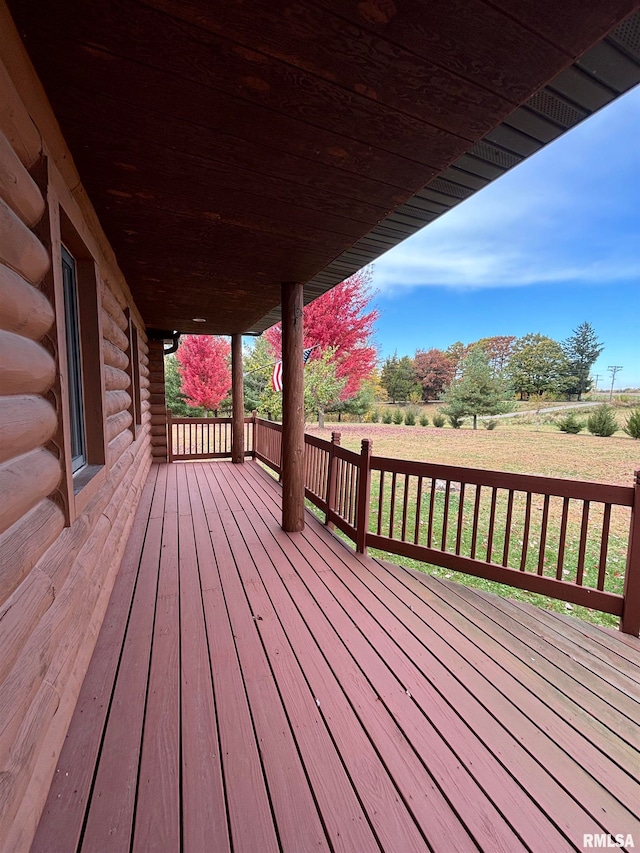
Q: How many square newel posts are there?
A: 5